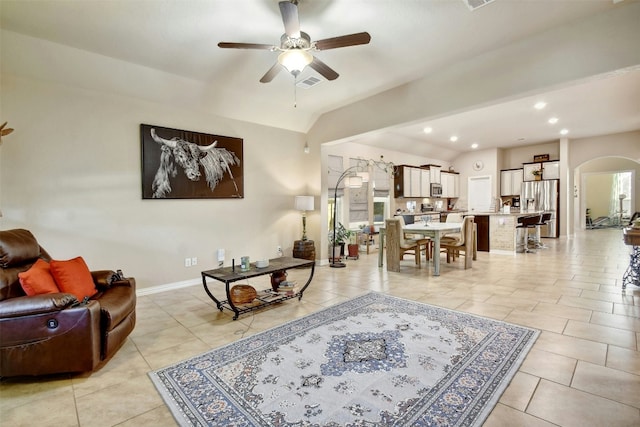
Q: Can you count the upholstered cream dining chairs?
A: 4